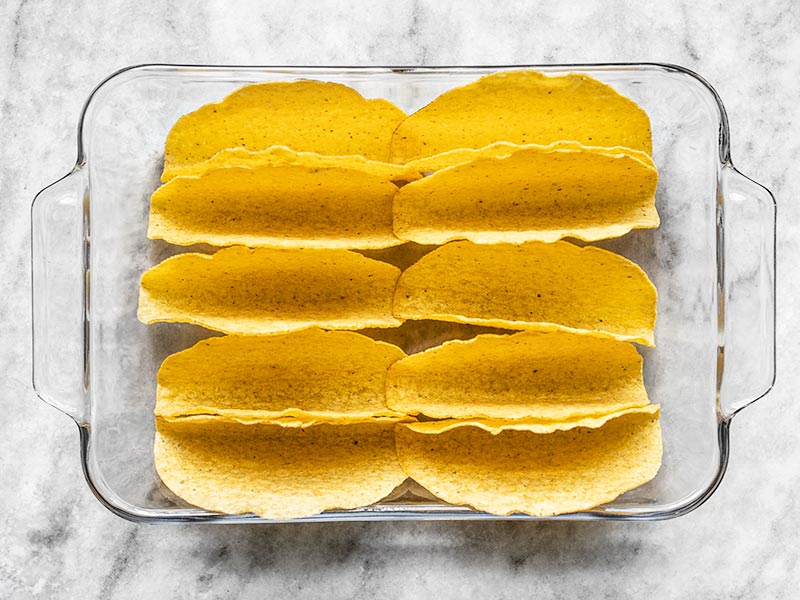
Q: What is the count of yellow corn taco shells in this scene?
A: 10